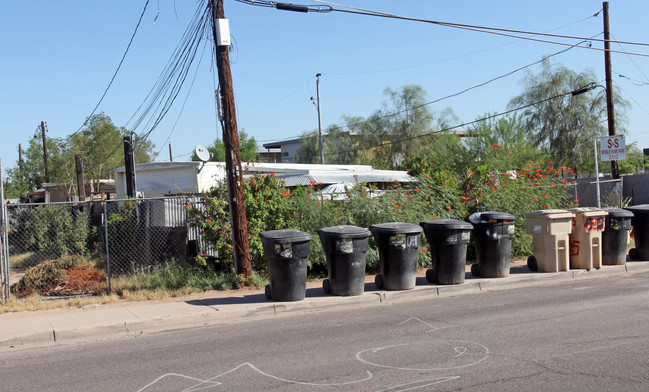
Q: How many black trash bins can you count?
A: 7